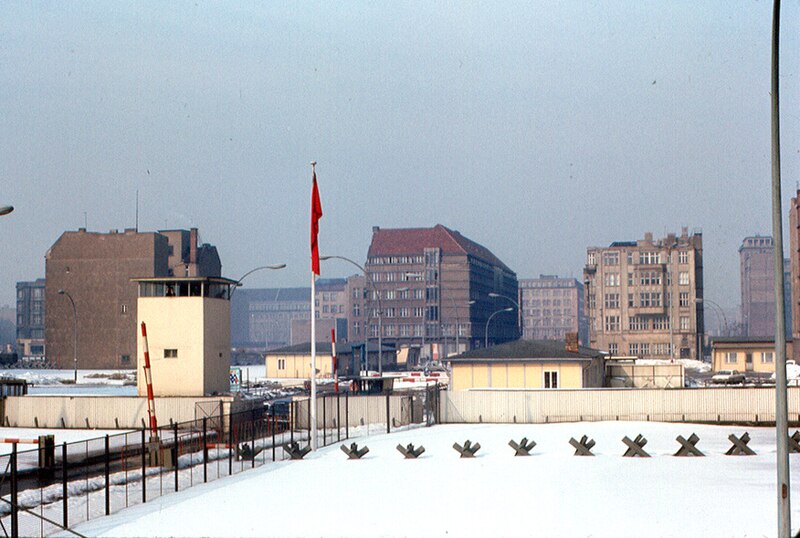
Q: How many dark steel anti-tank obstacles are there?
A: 11